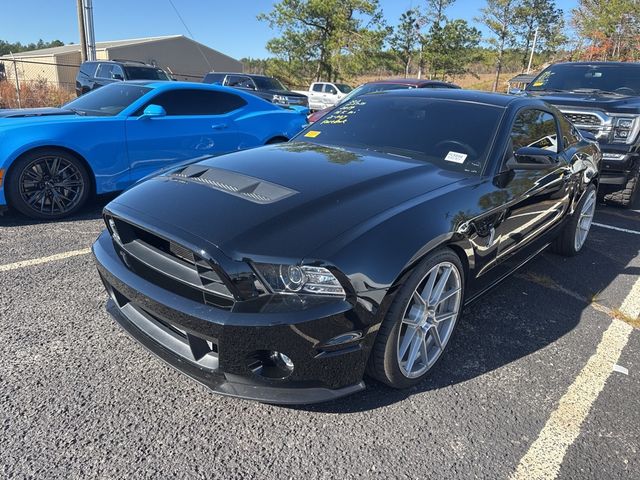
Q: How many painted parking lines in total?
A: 3